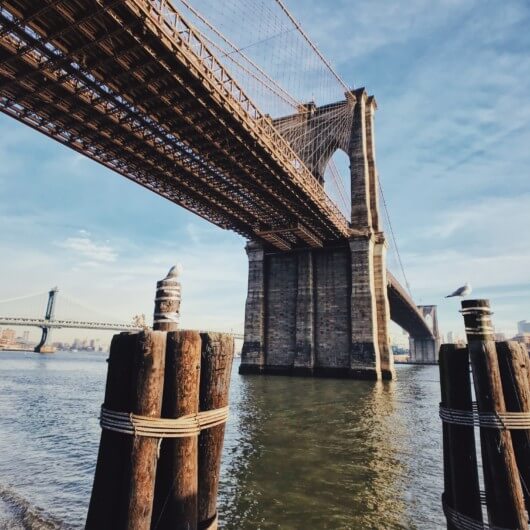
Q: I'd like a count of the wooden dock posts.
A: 8